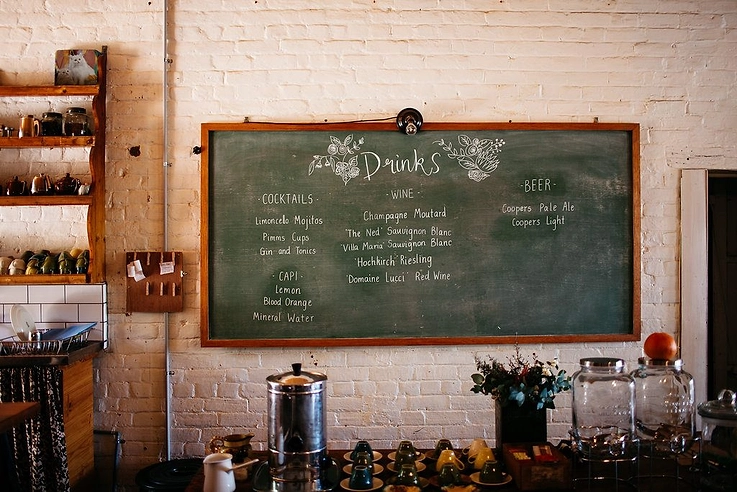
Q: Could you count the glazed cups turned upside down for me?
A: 12